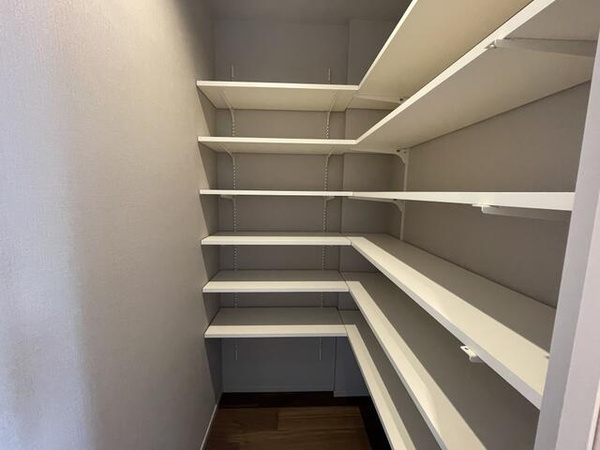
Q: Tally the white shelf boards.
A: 12